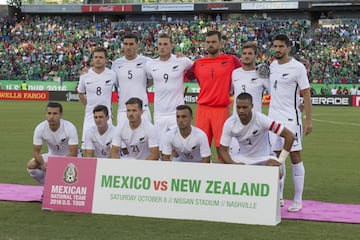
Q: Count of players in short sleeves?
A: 10